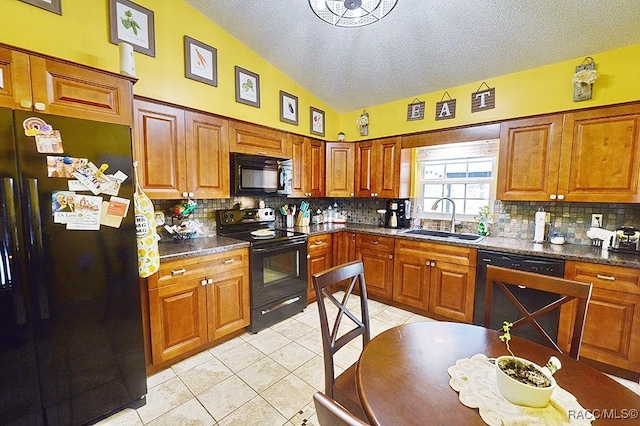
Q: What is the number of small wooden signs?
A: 3